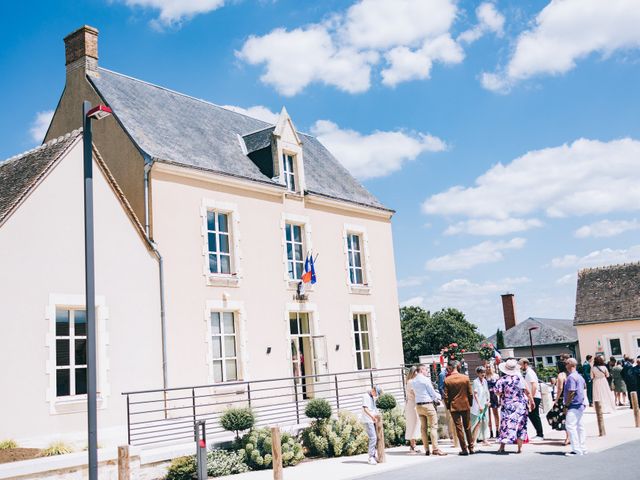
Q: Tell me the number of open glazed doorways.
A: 1